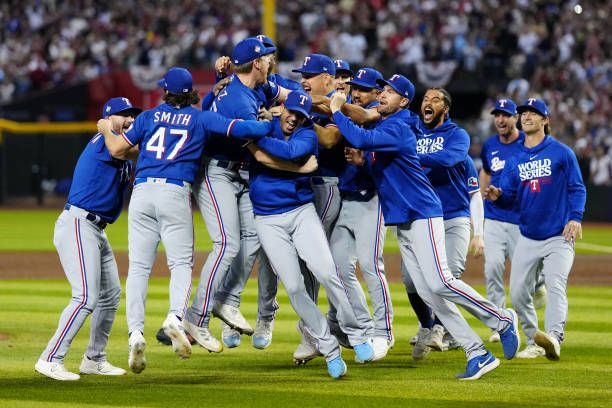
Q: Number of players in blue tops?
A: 12